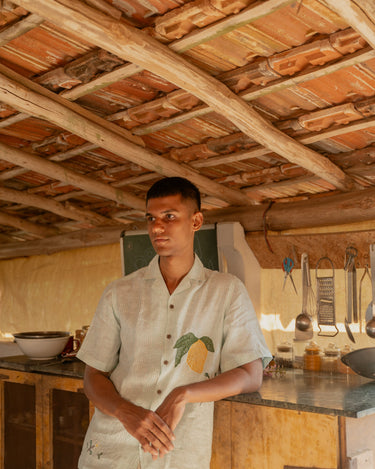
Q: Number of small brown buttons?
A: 4